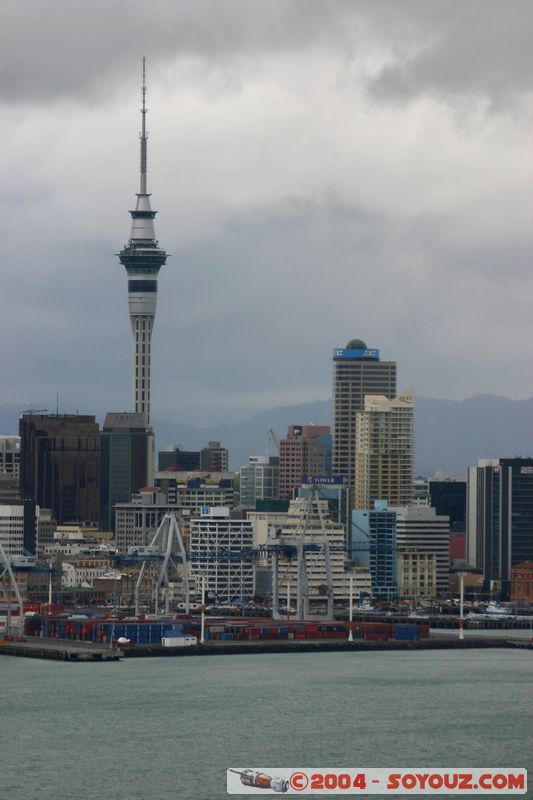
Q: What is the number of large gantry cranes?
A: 3